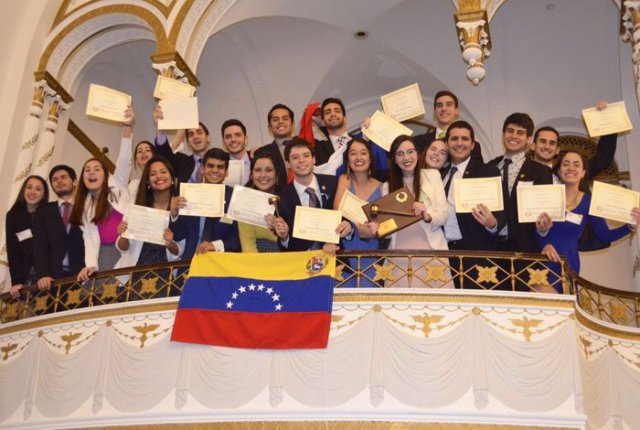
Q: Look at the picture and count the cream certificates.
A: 15